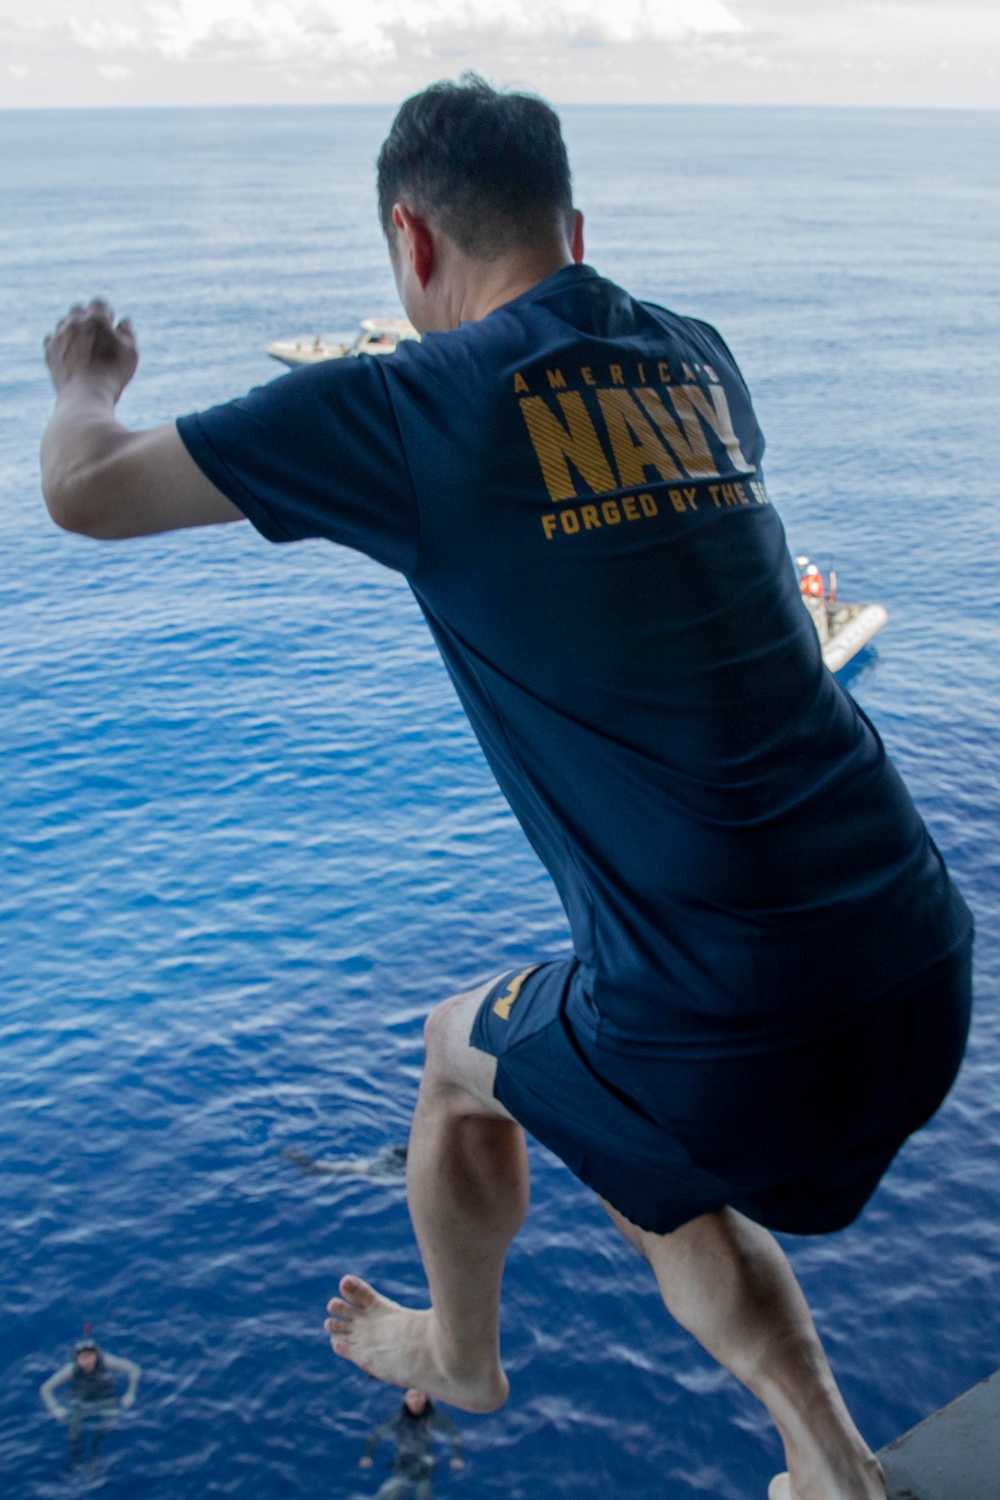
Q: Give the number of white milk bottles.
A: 0